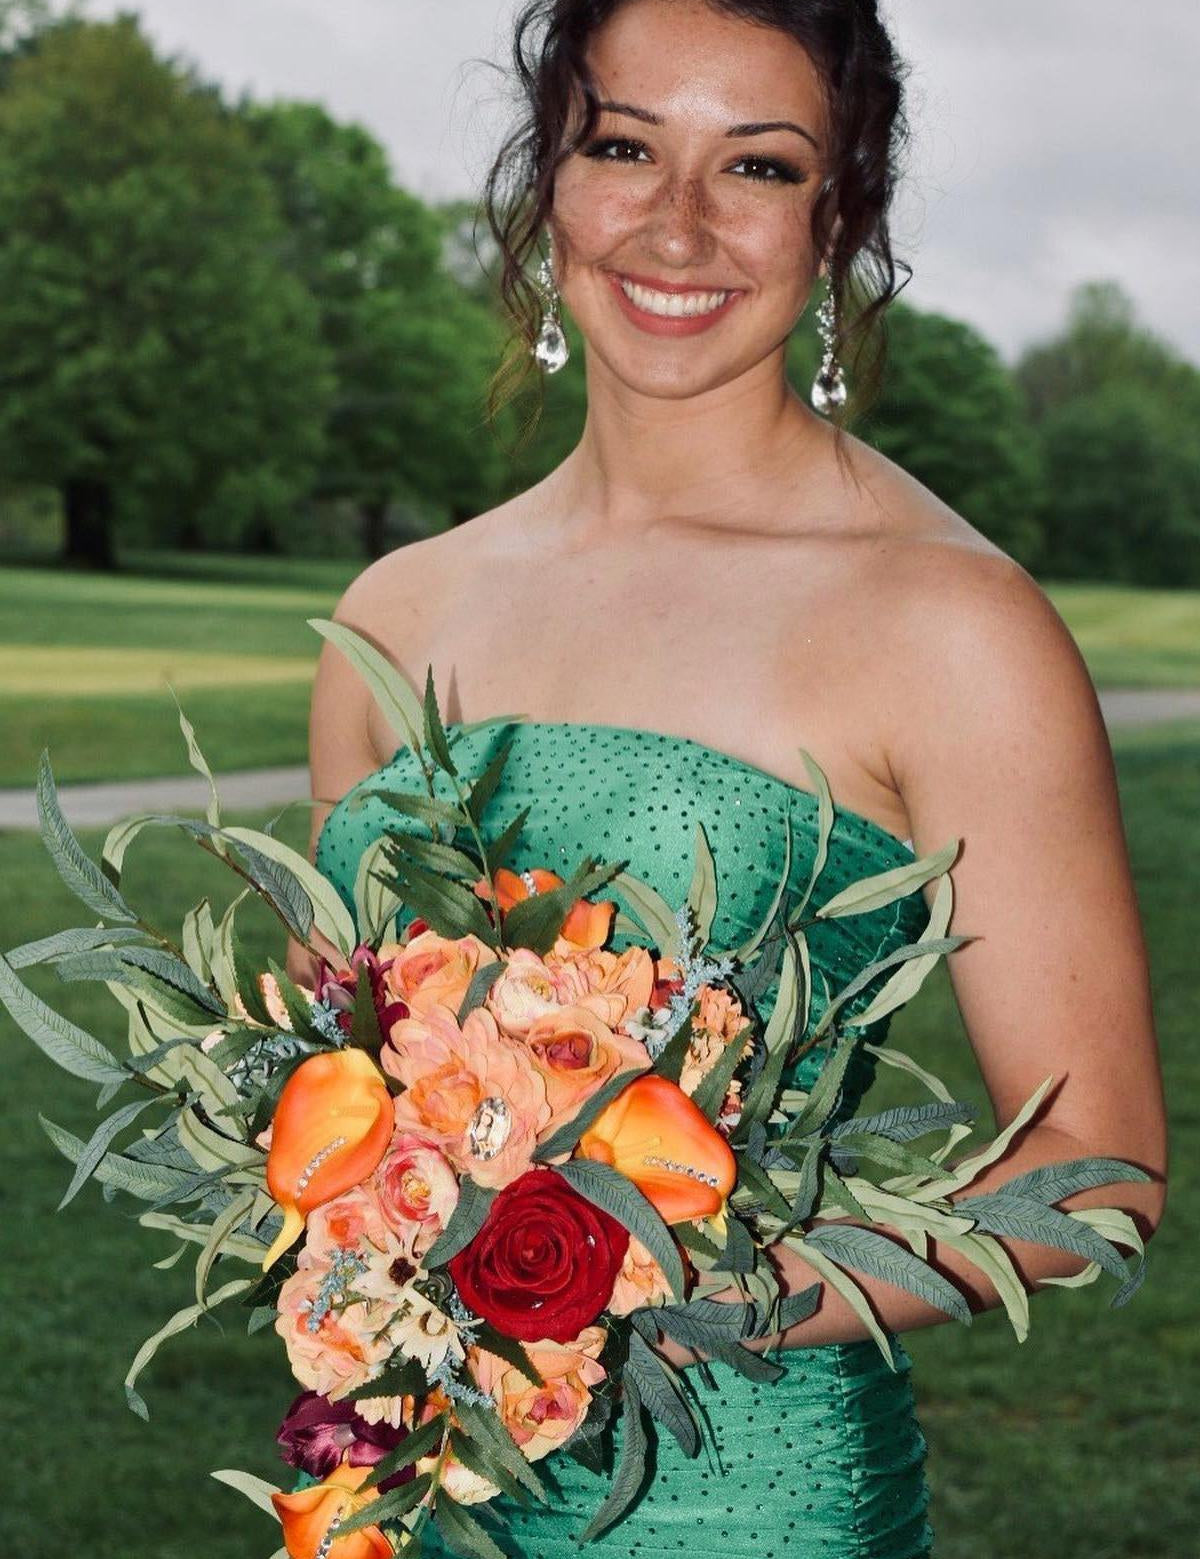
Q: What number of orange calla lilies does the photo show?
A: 4